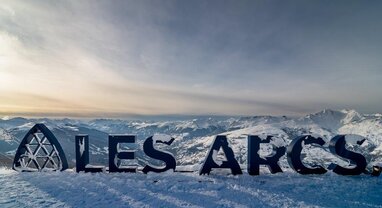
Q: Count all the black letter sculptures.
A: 7